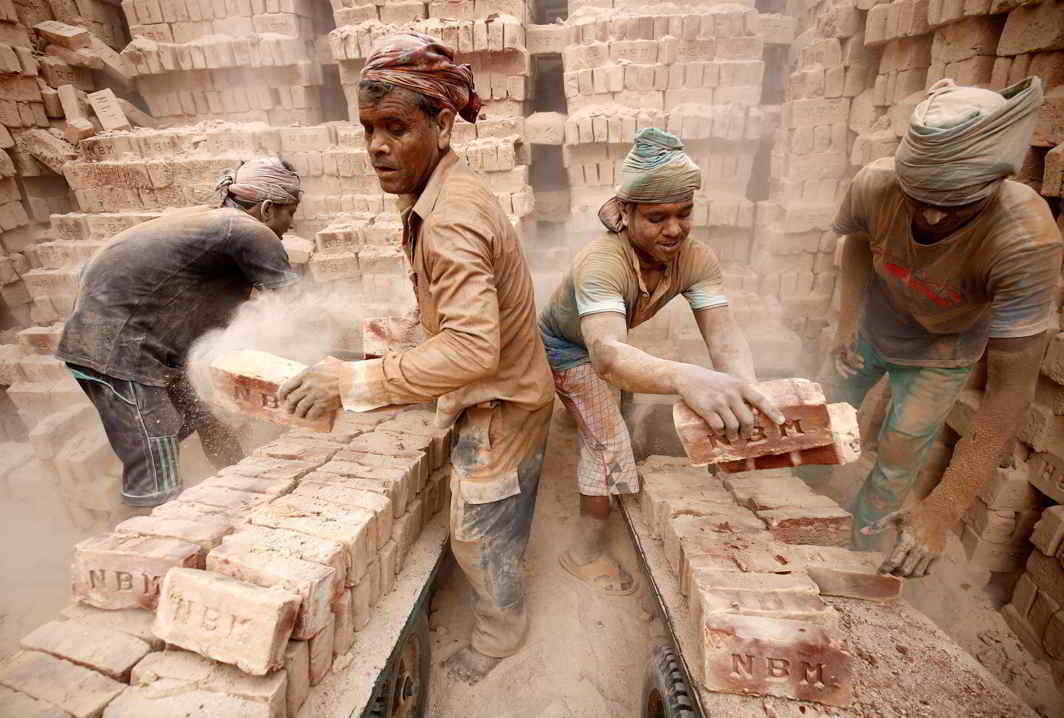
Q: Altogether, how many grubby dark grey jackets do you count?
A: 1